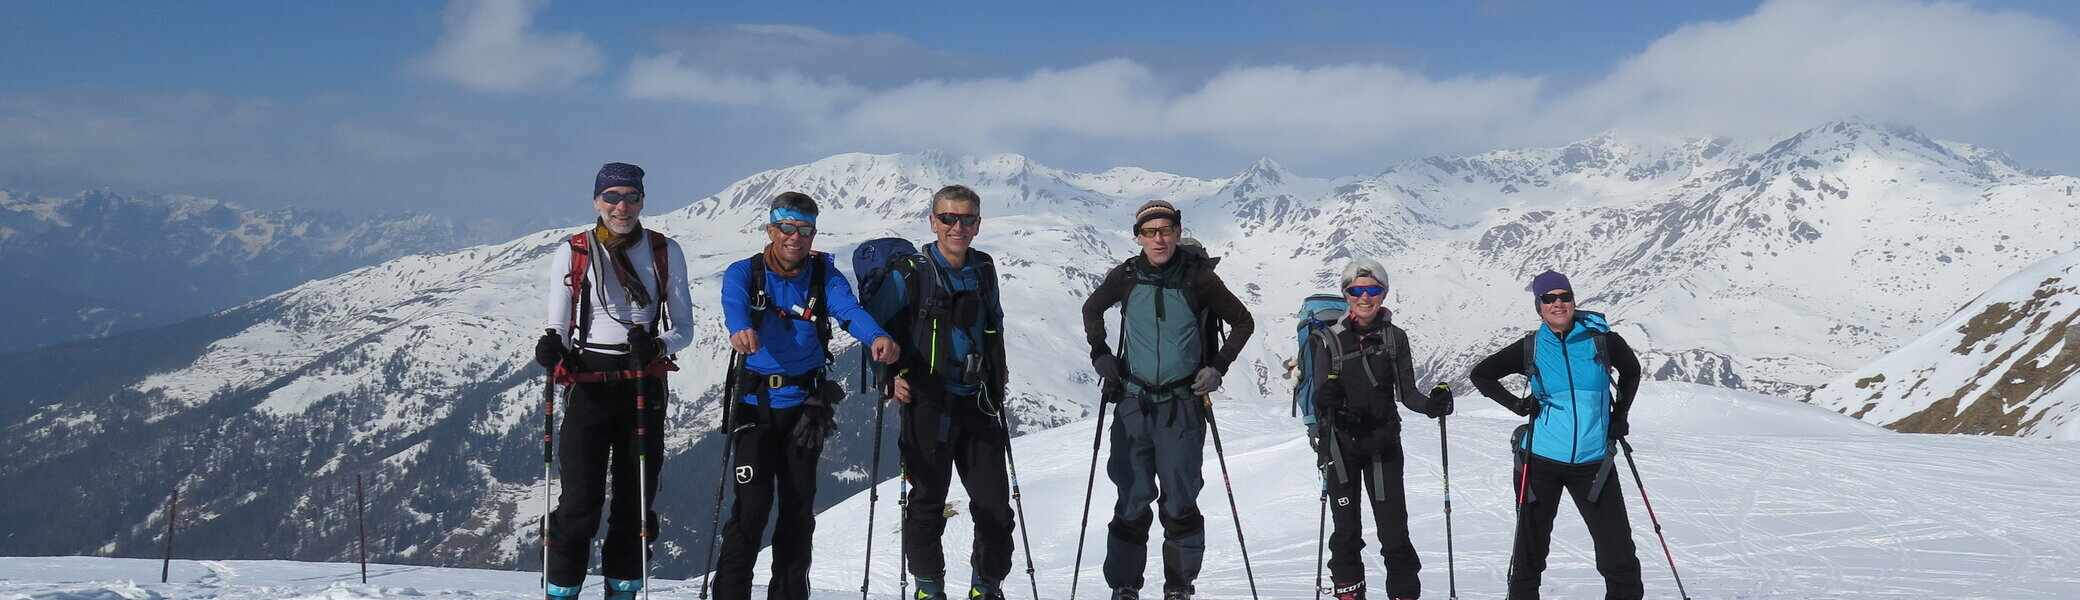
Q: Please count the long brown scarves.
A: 1